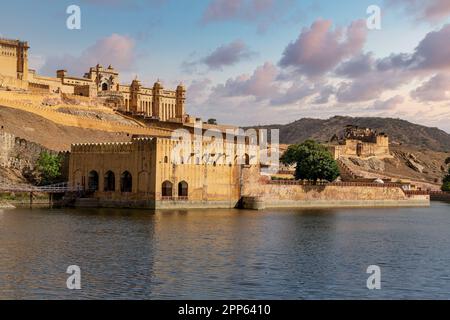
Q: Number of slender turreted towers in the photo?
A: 3